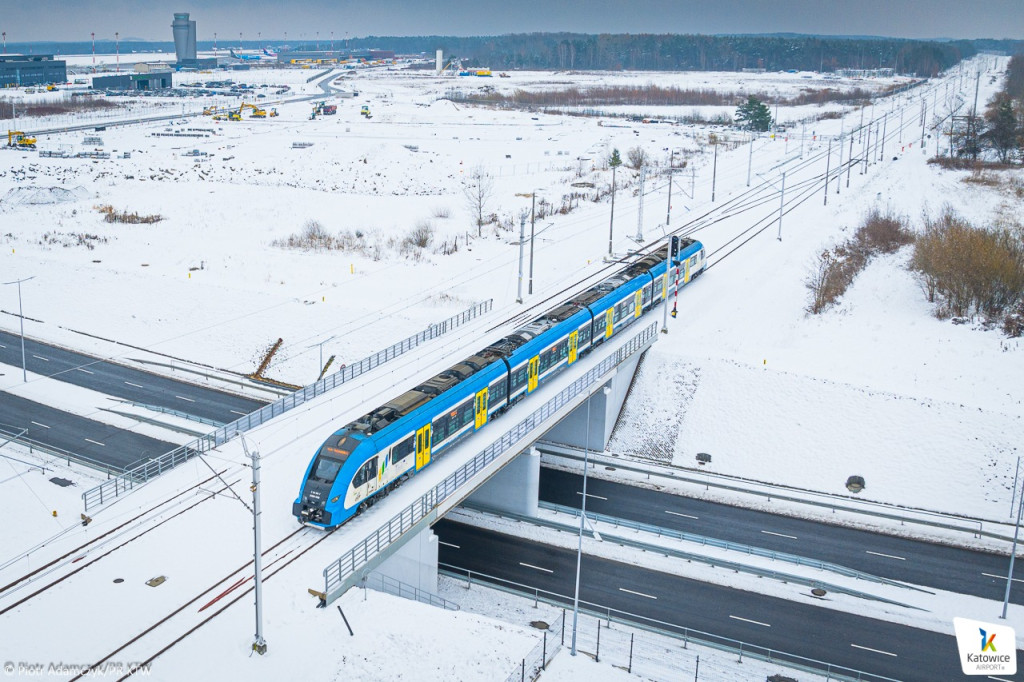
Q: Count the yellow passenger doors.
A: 8